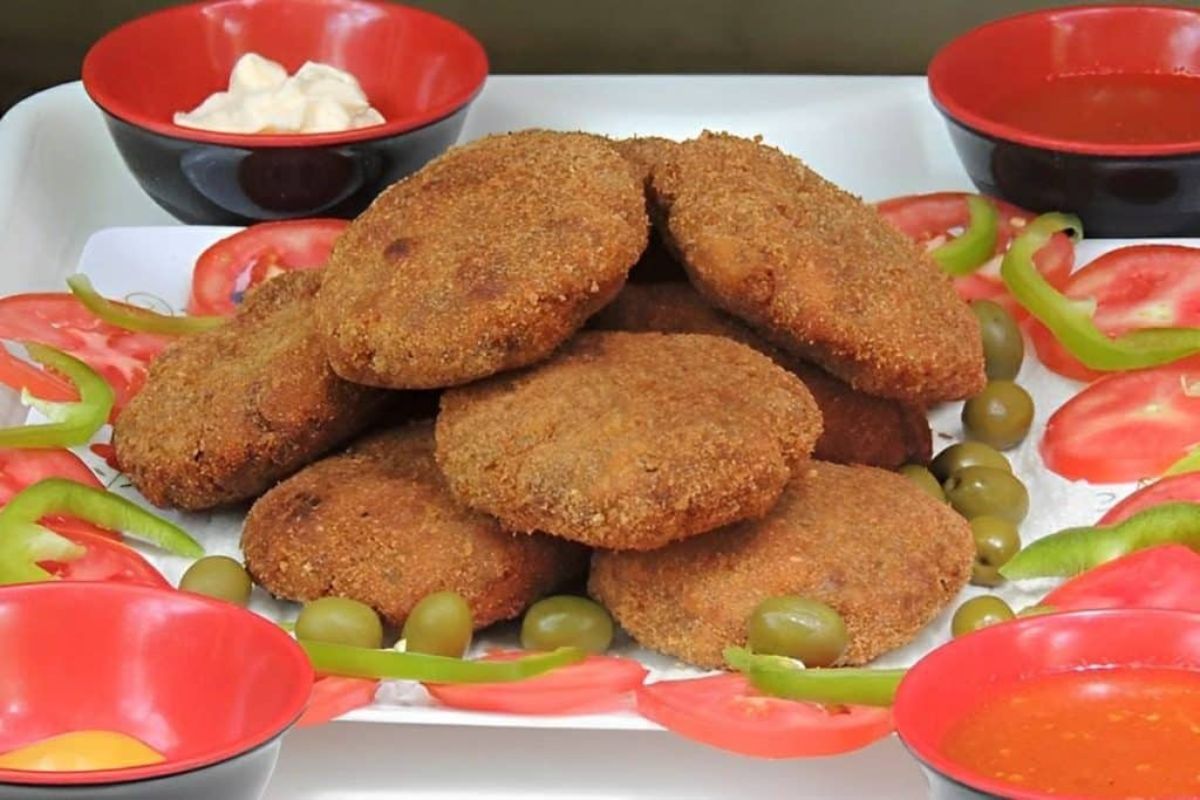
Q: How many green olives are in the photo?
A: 12